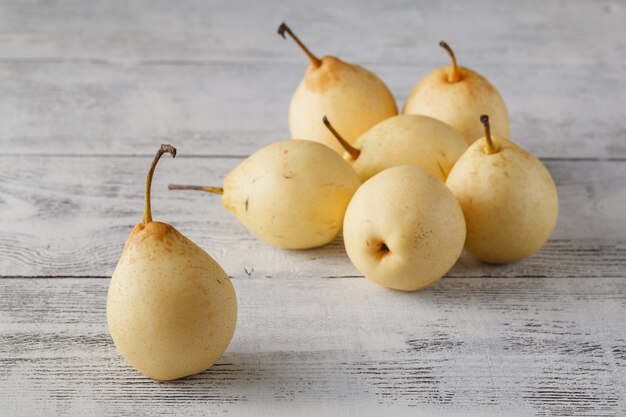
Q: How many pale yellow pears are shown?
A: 7